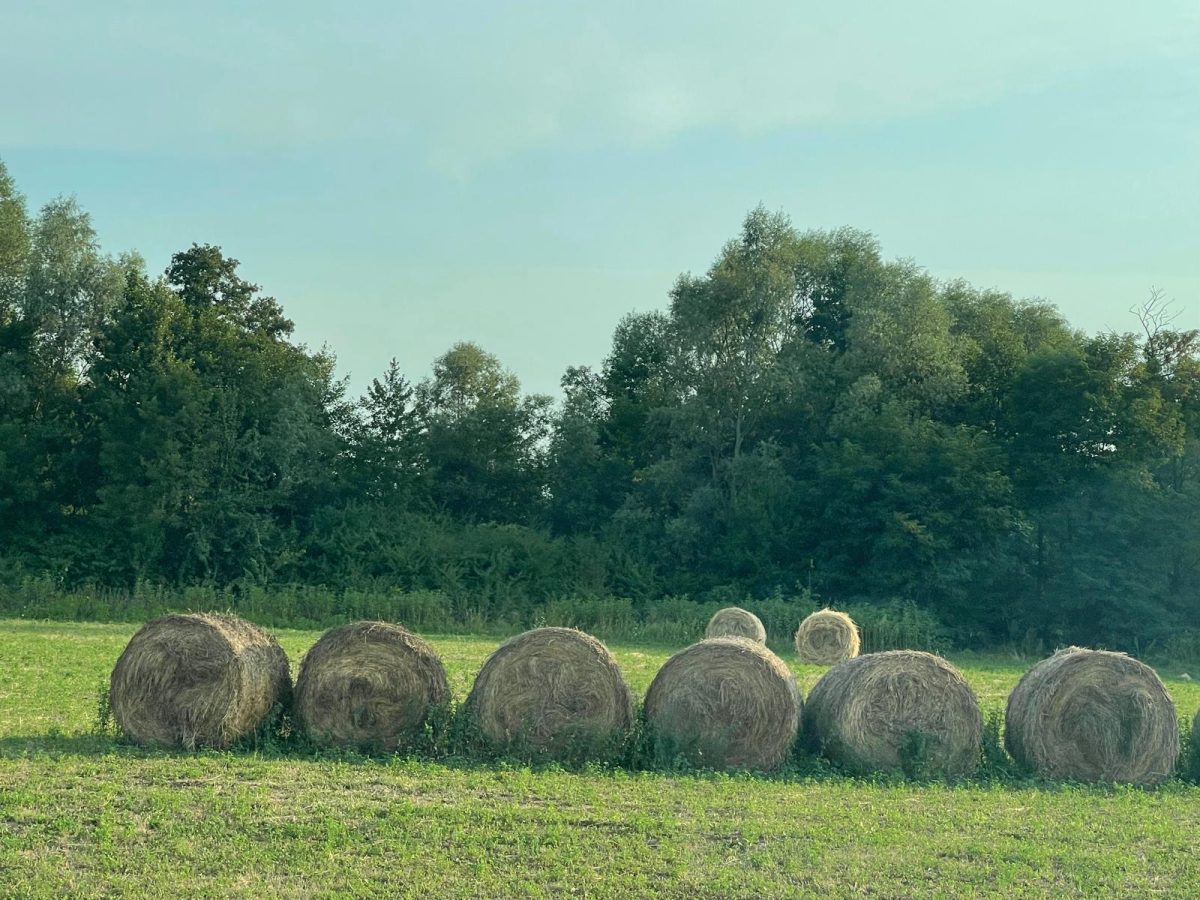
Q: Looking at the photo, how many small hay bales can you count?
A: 2